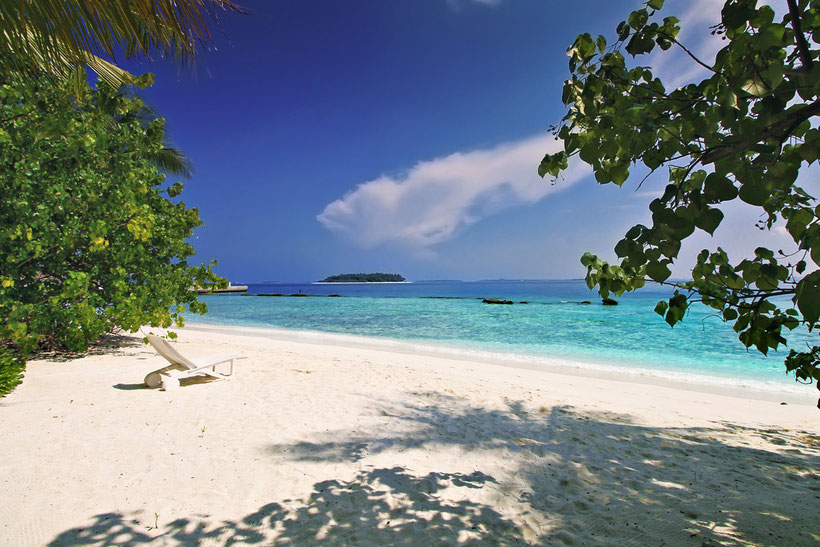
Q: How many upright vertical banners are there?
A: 0